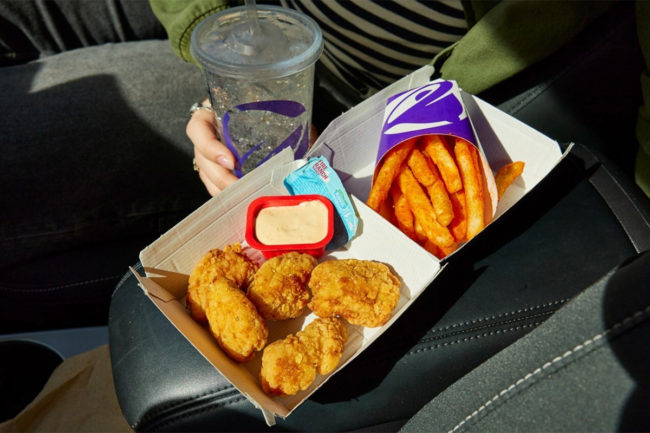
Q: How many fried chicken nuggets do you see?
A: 5